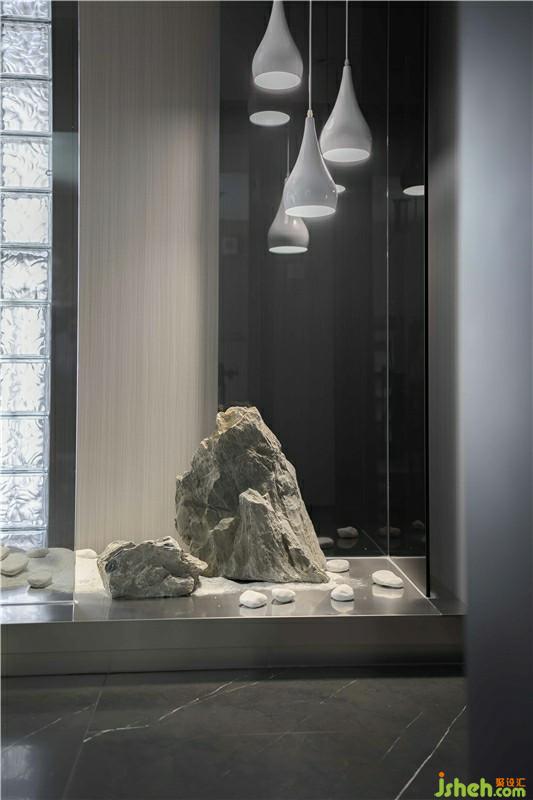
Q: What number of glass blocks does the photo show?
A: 11